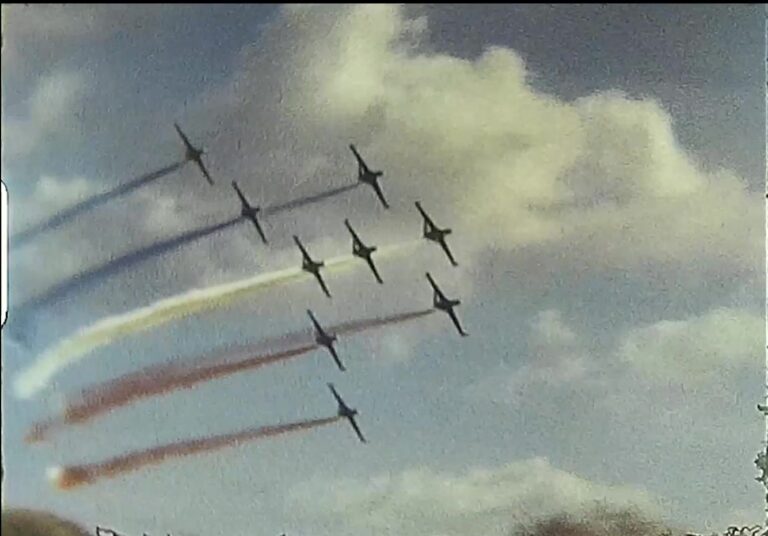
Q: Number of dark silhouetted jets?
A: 9